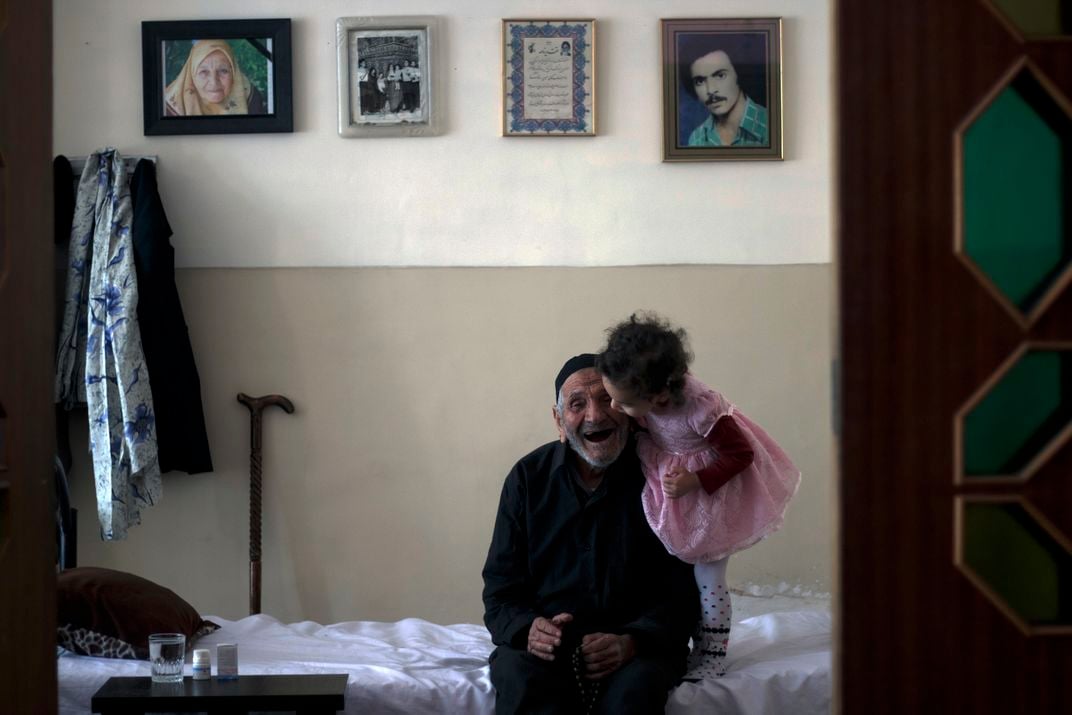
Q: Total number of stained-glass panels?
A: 4